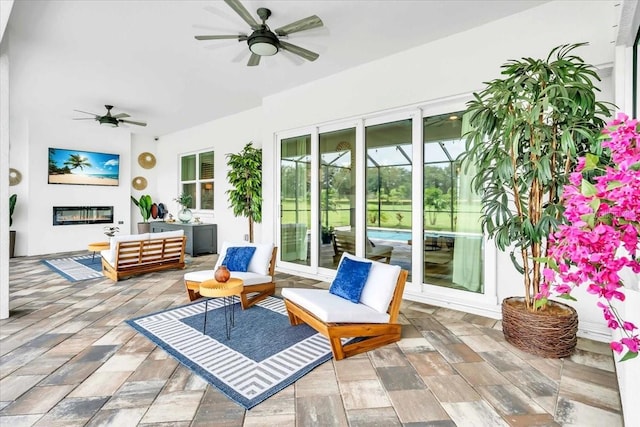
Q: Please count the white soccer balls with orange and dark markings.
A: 0